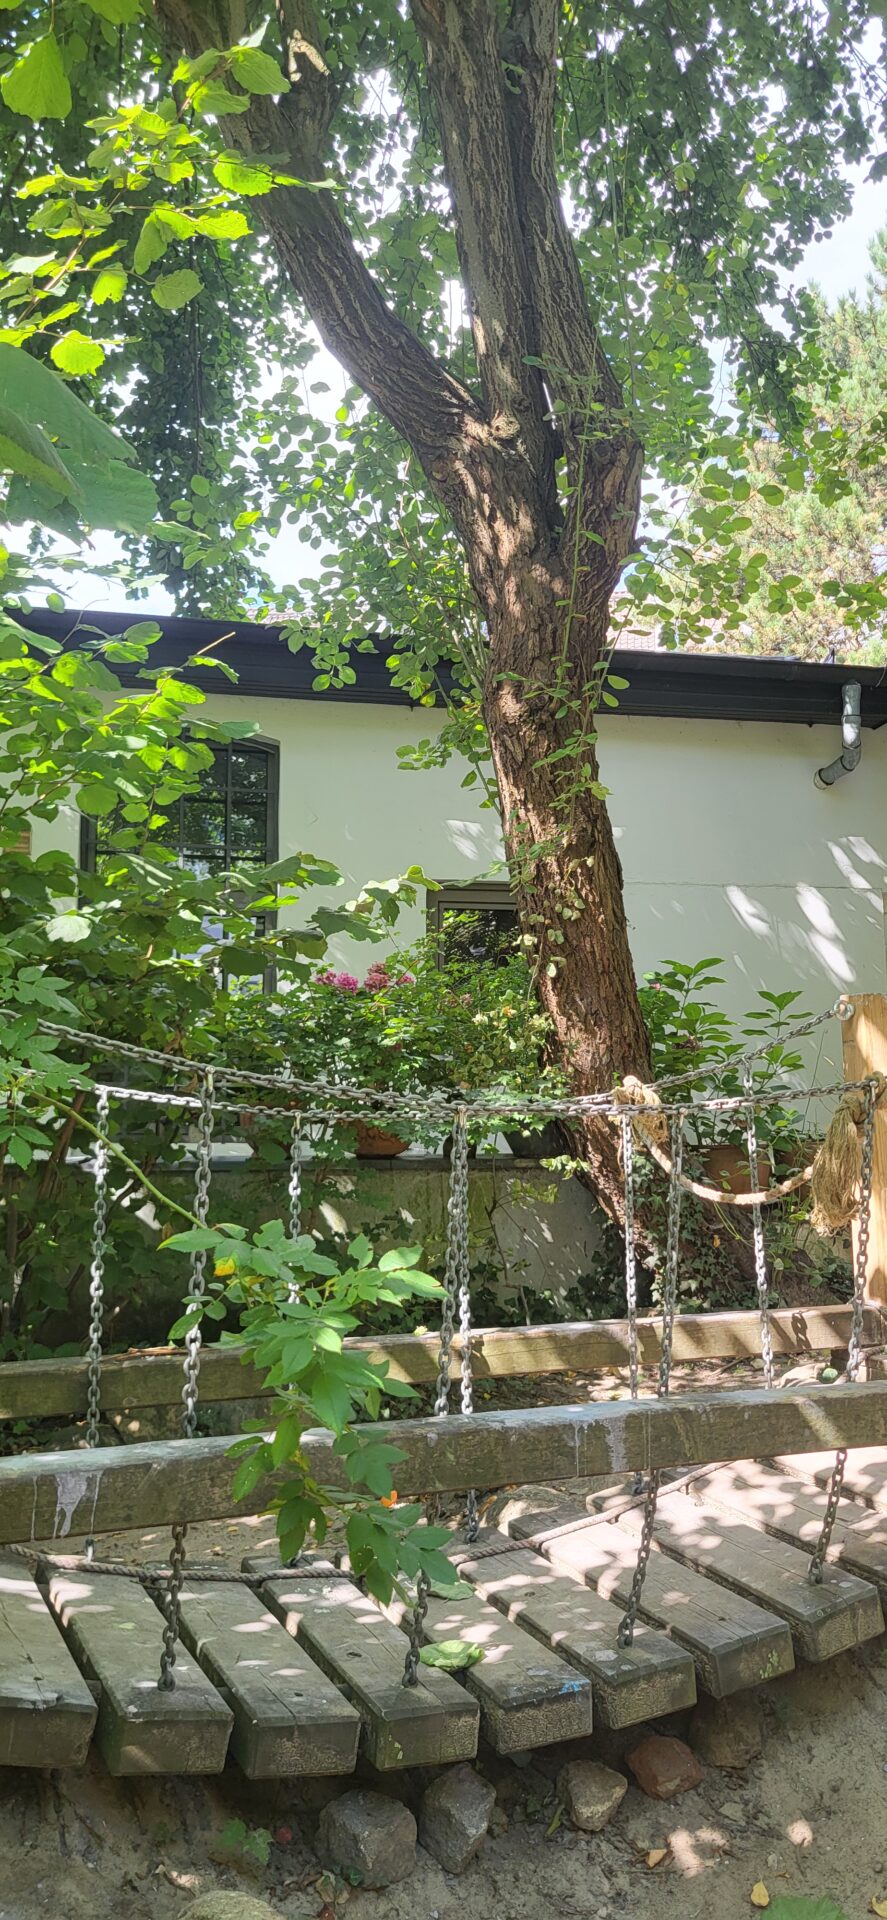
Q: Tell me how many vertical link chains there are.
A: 9